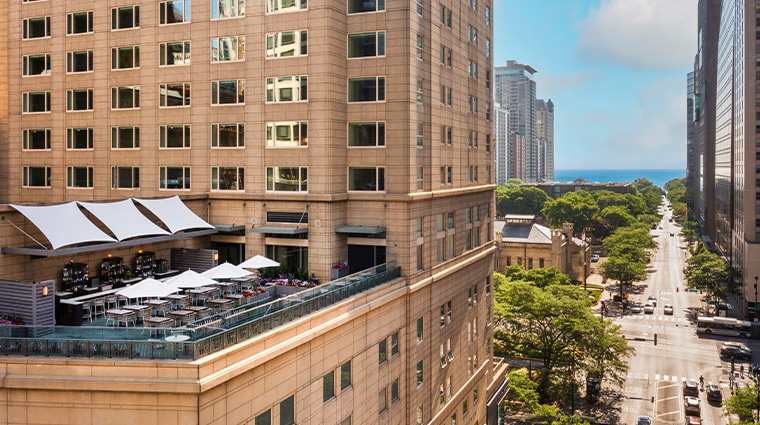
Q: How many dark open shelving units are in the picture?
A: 3